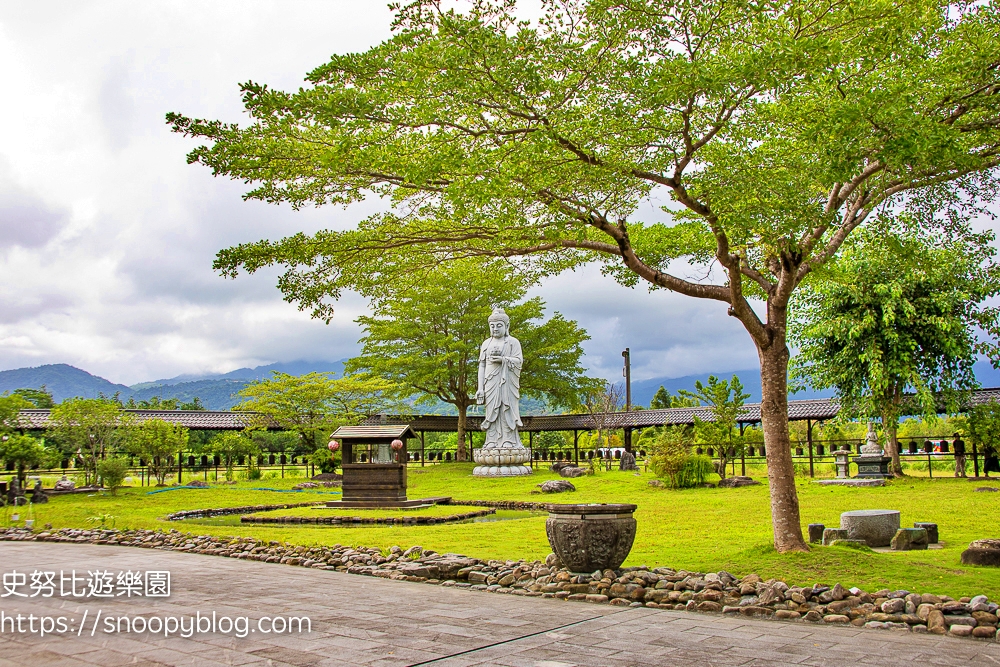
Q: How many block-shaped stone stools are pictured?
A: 4